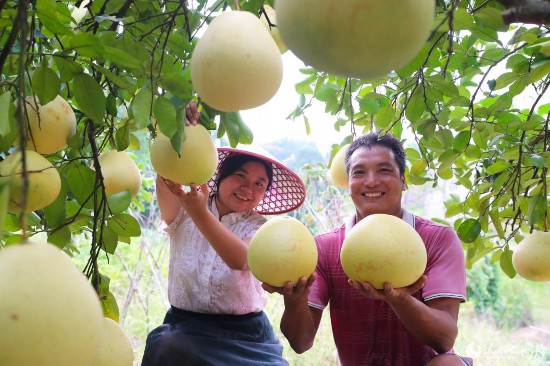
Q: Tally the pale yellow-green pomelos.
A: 13